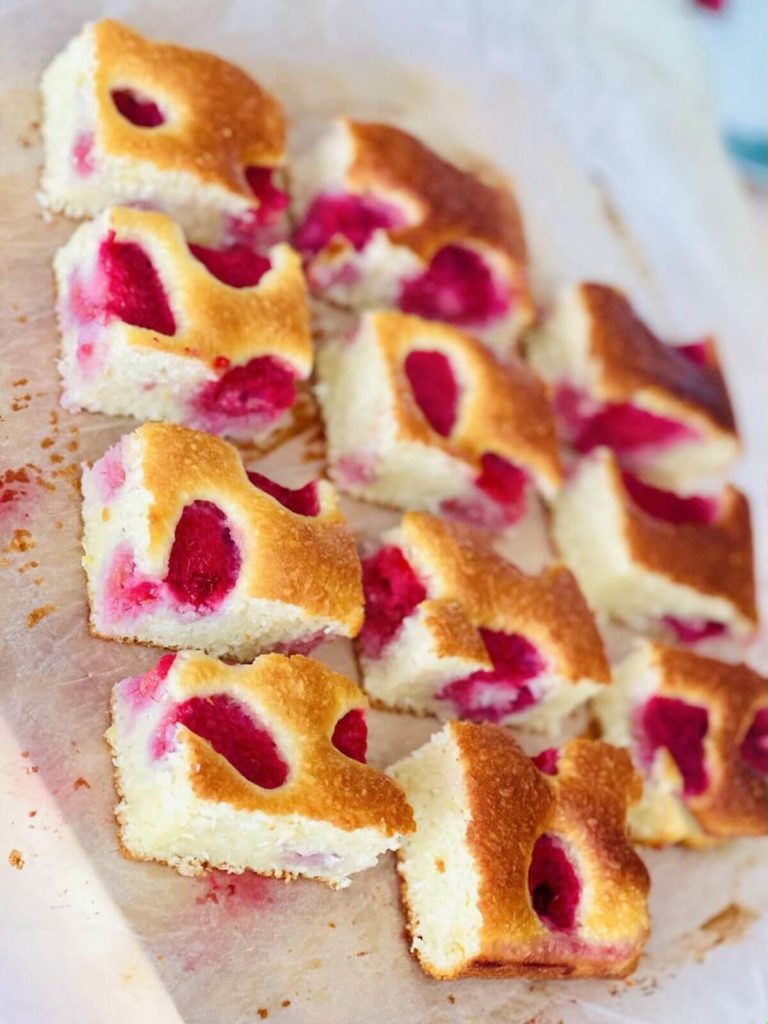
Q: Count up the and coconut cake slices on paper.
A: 11